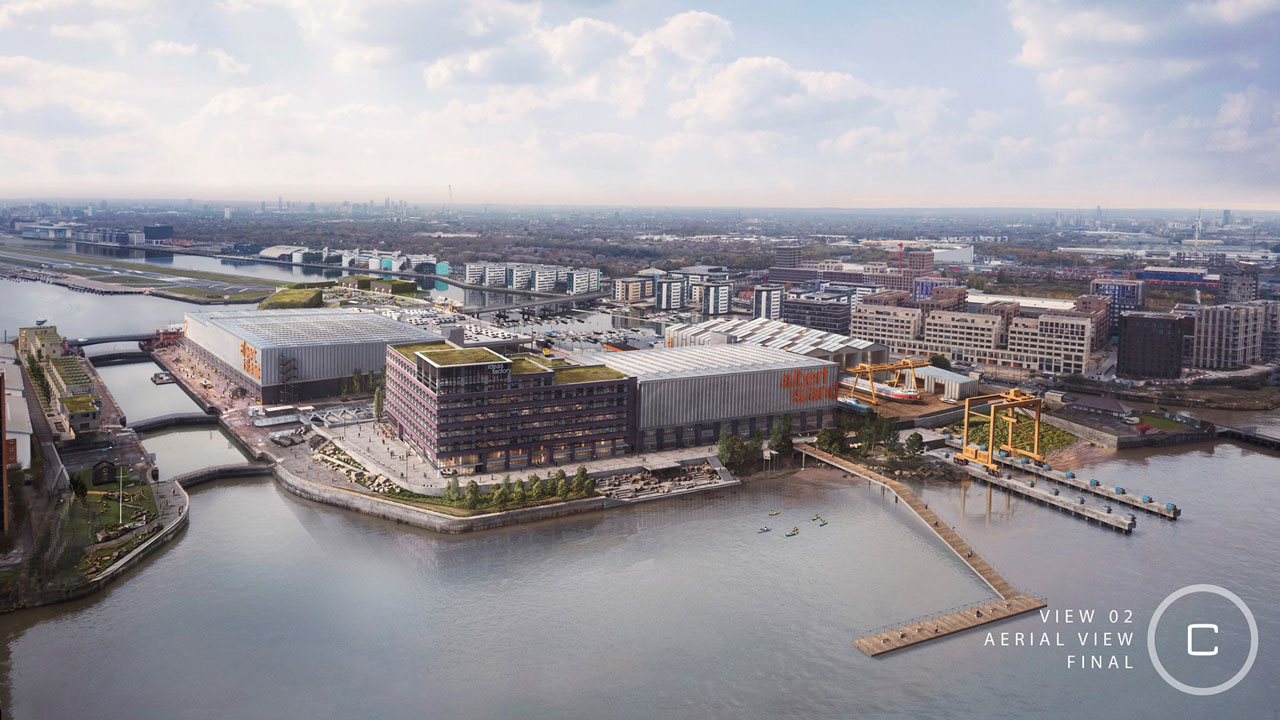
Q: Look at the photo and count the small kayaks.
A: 5